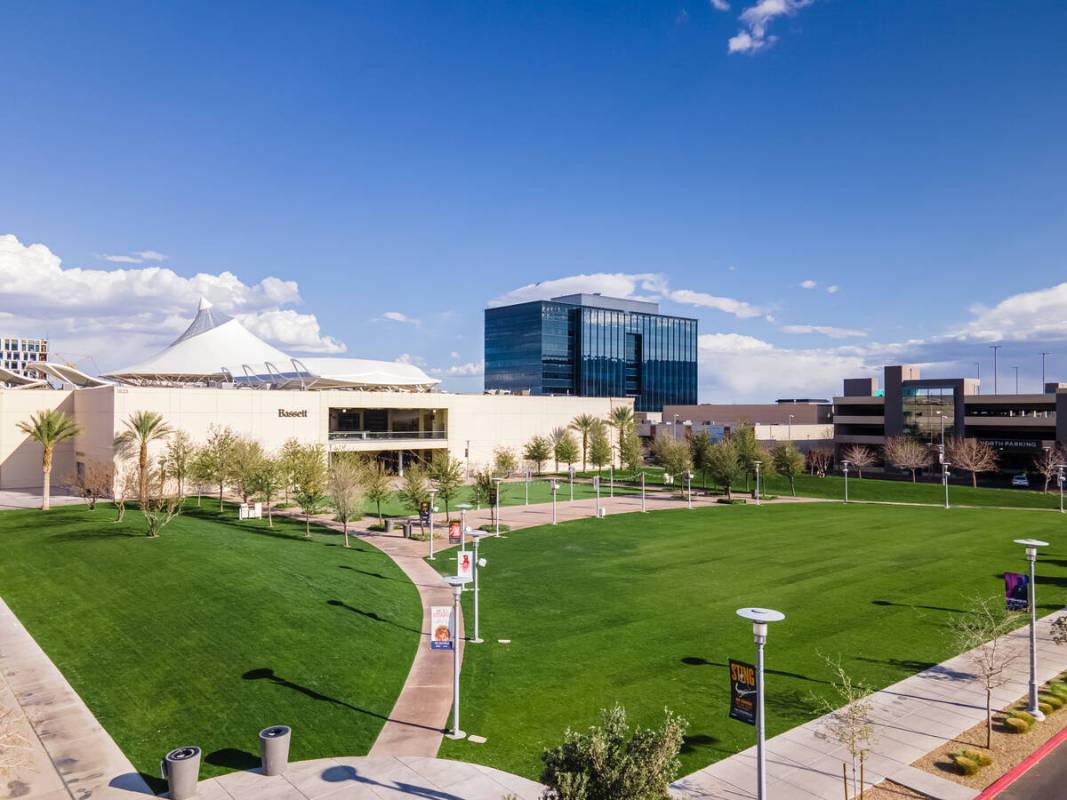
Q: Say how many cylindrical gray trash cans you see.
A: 2